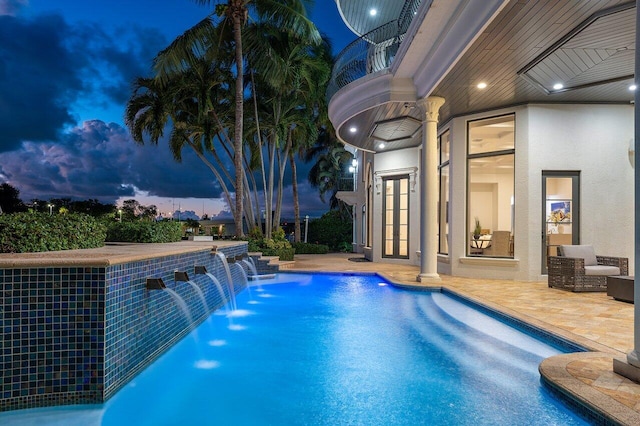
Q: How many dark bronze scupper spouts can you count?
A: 6